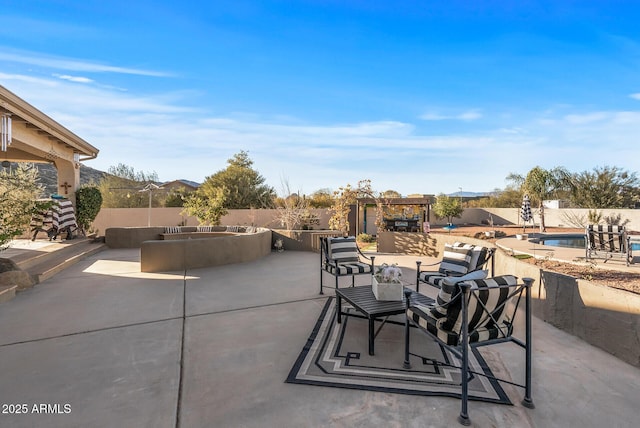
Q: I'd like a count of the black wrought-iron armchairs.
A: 3